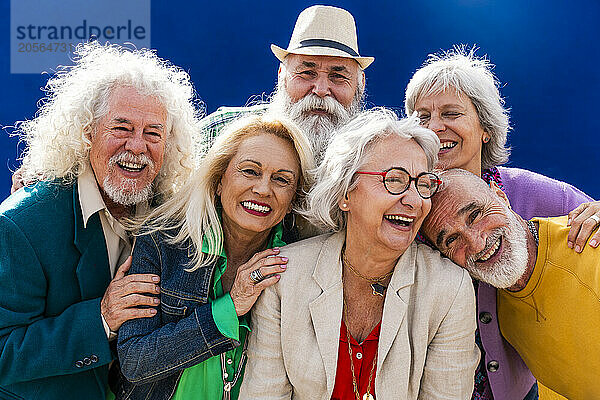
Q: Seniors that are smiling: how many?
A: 6